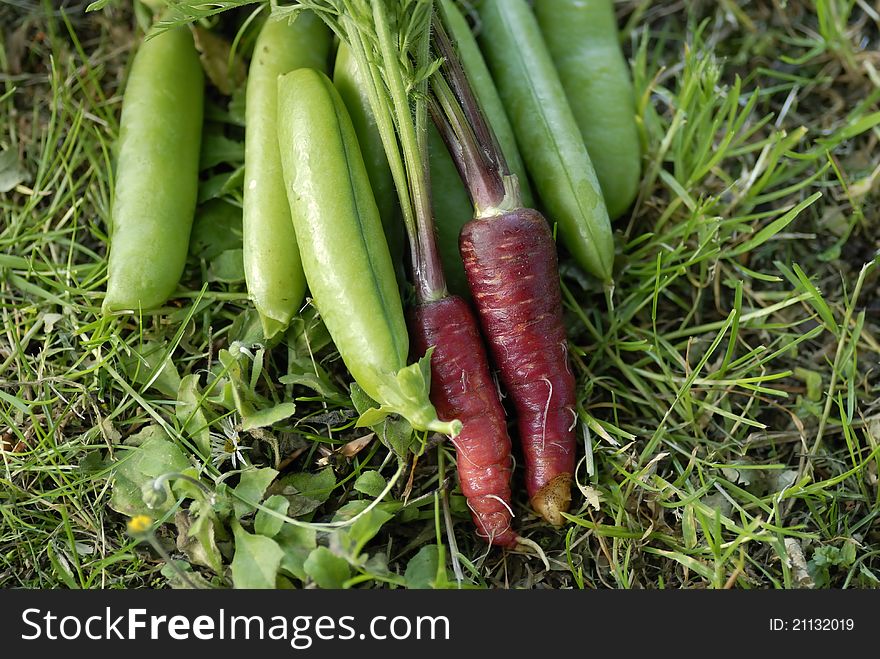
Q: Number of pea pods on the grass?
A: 7